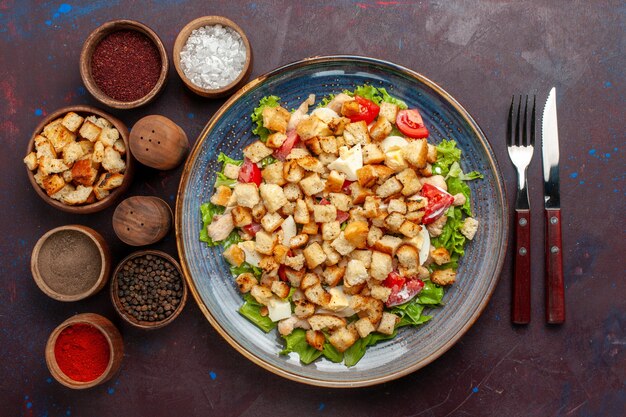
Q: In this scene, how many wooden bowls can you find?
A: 6